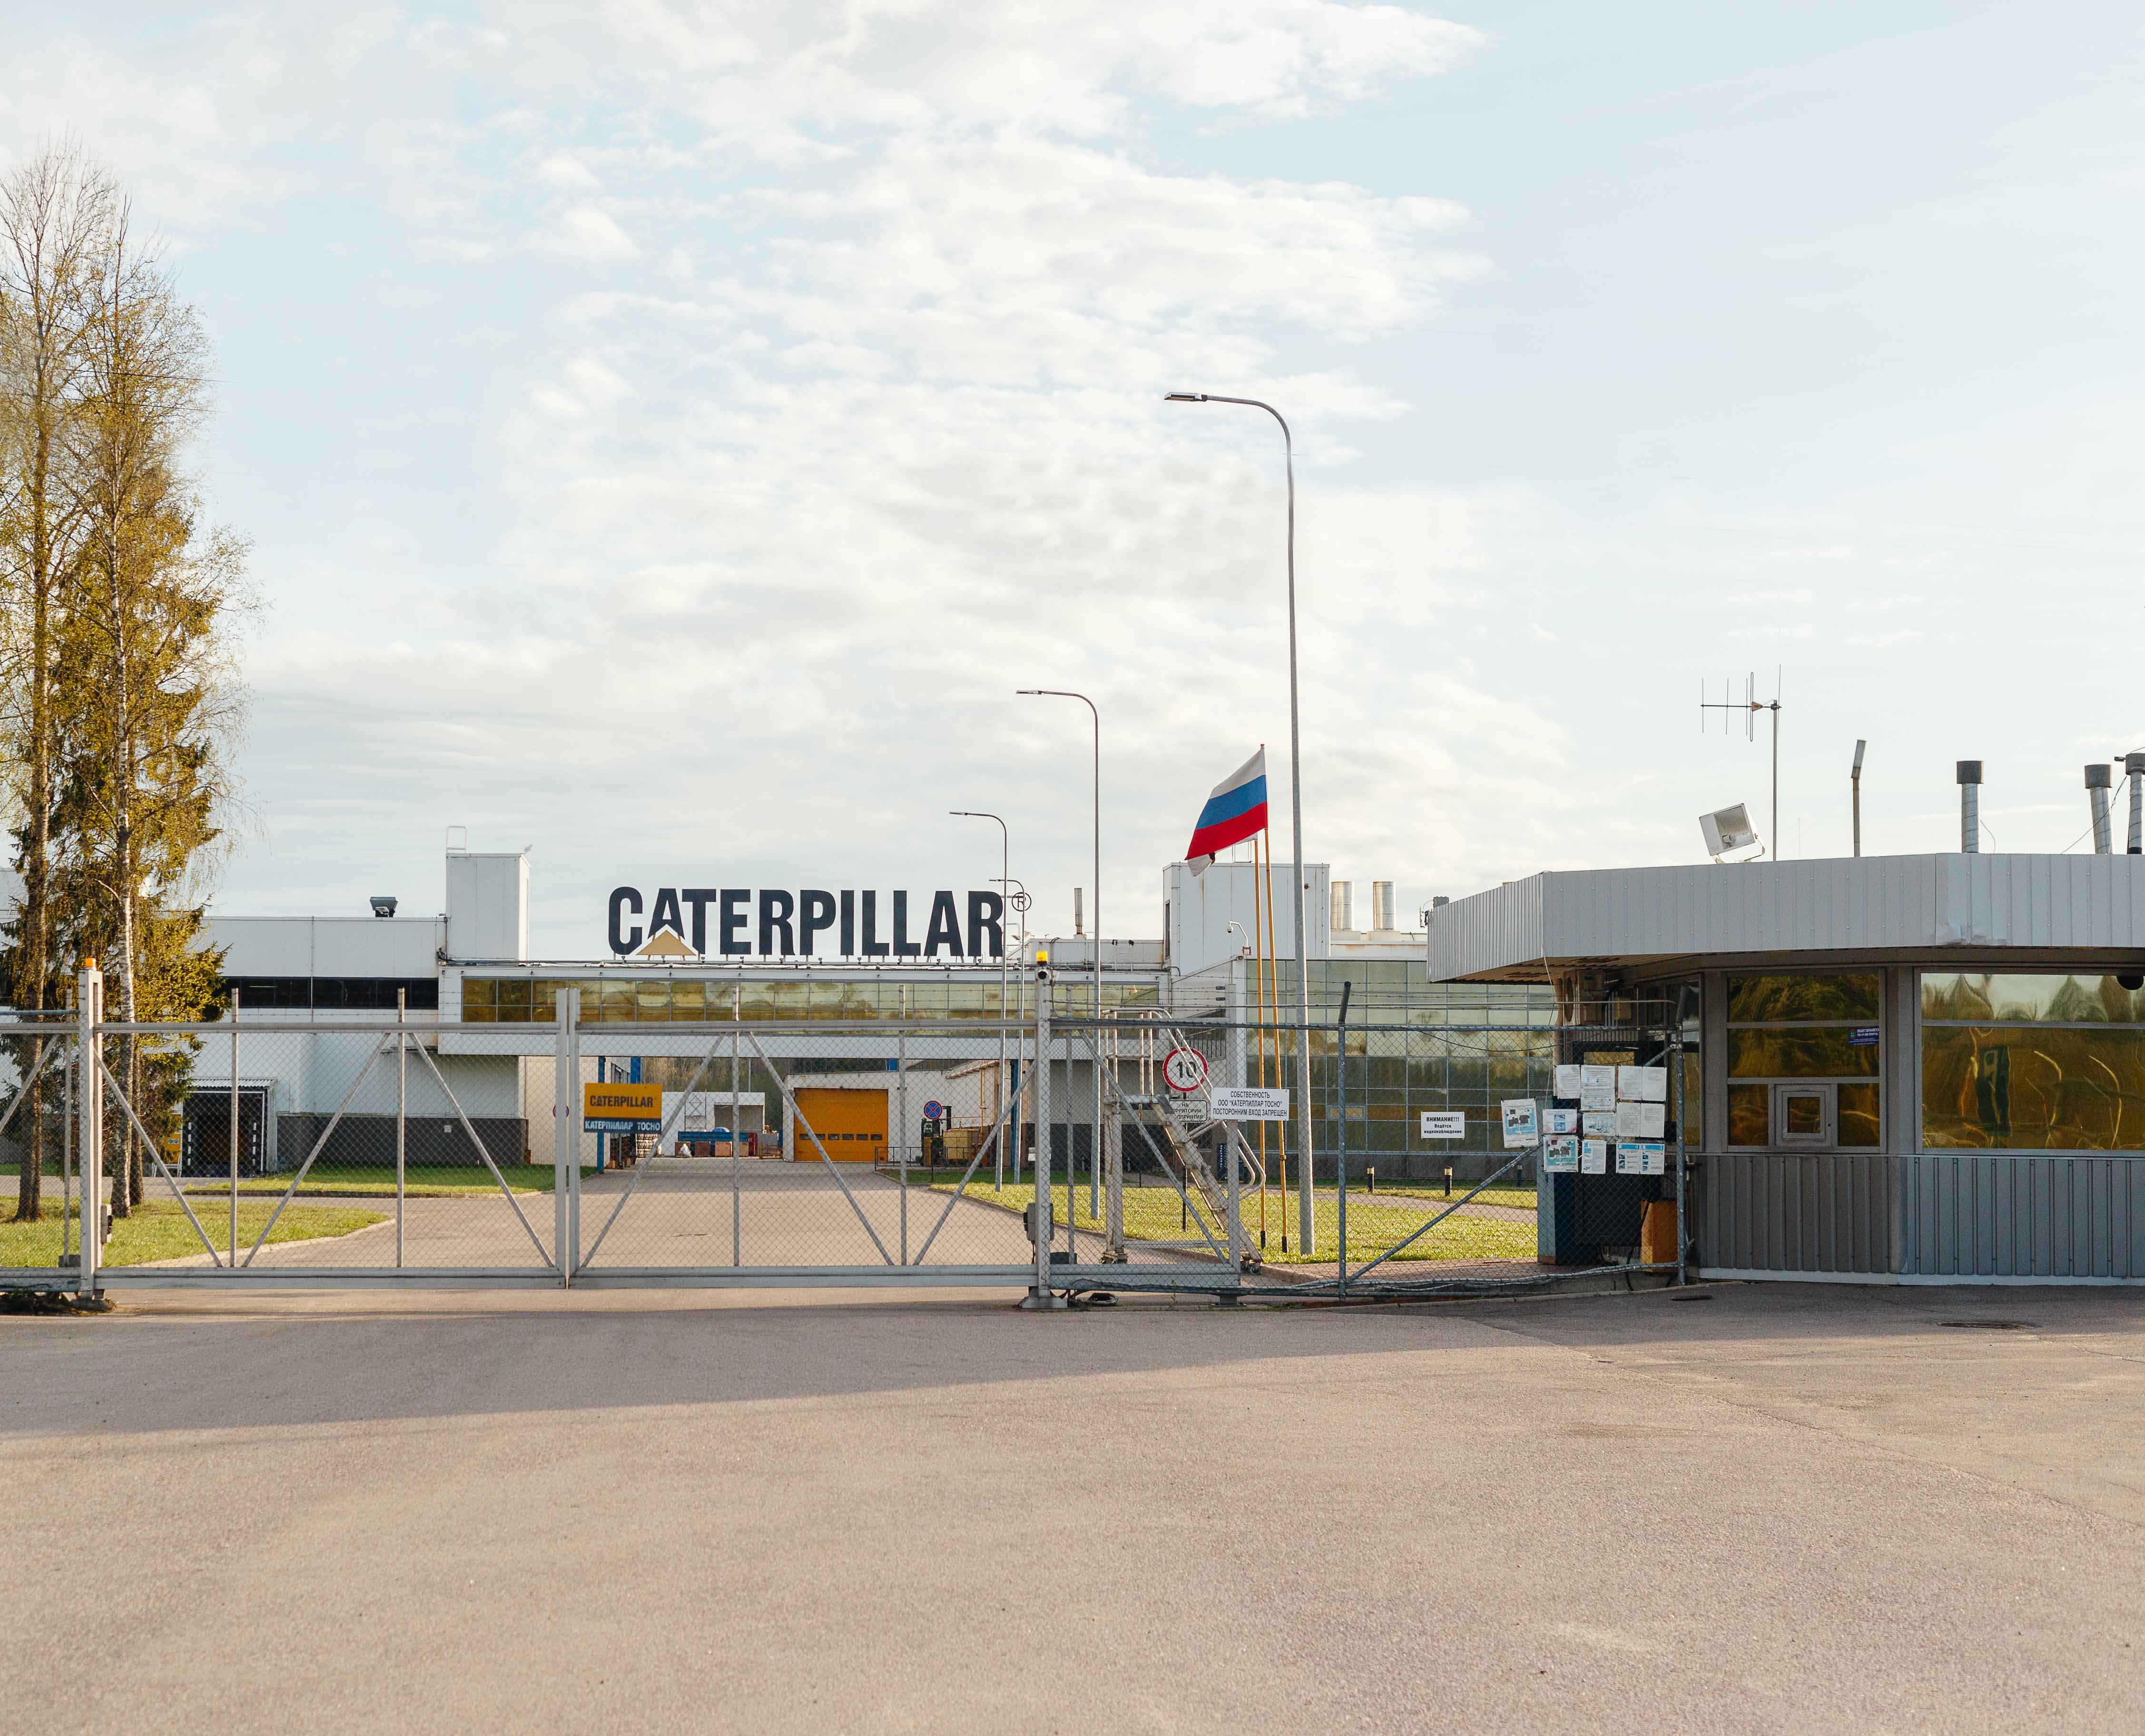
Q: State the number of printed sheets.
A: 13